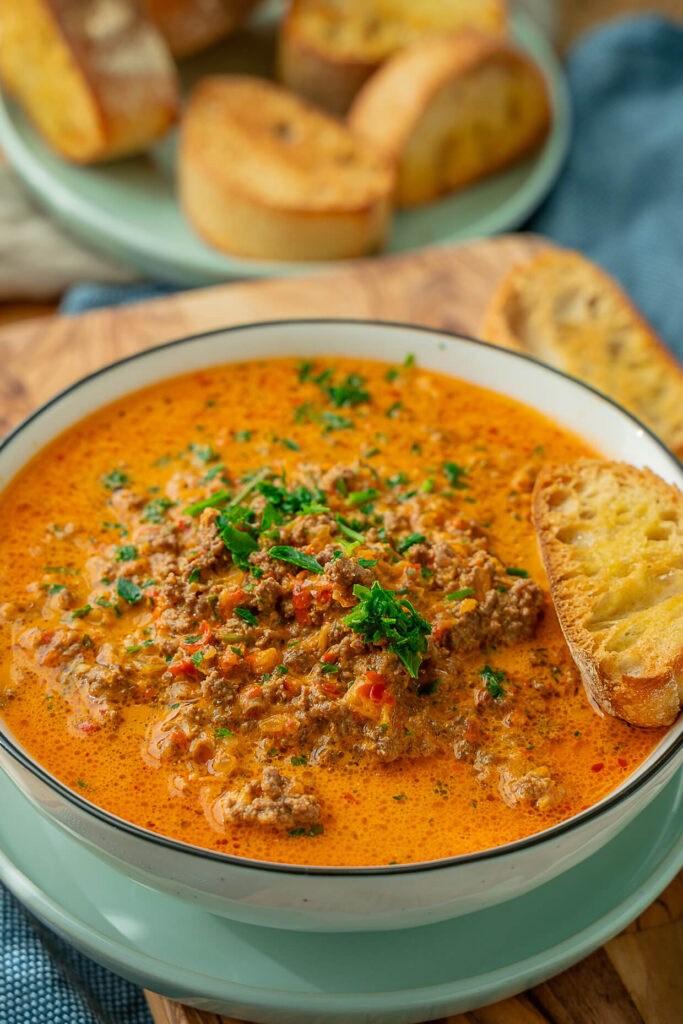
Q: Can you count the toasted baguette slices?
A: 7